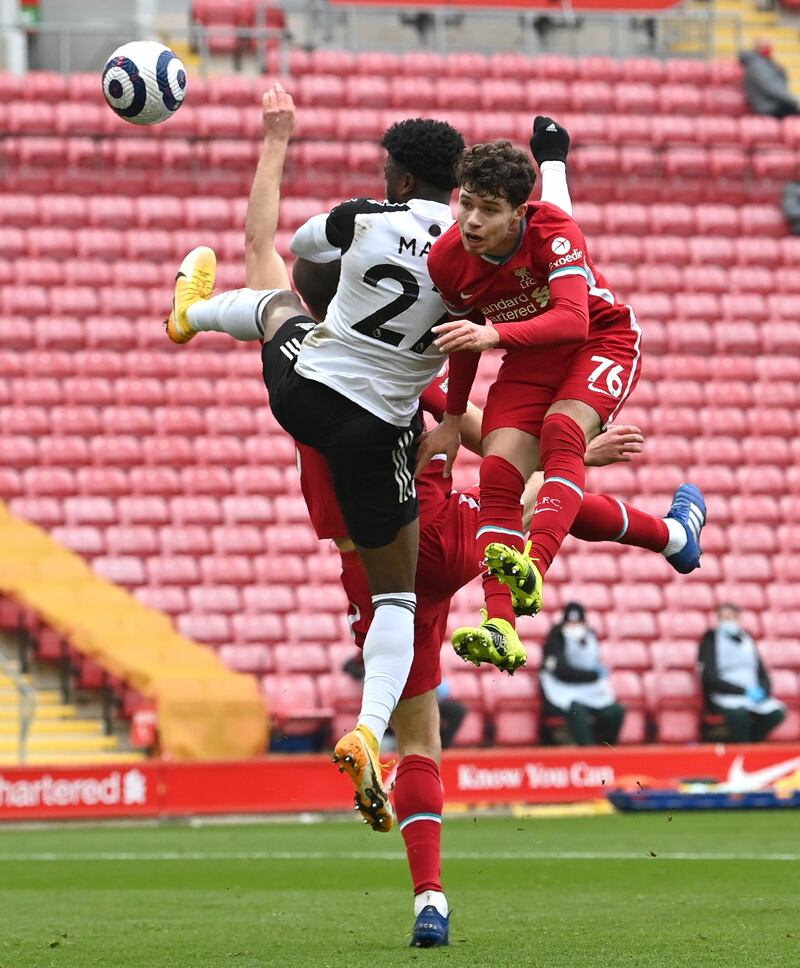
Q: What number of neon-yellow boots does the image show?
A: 2